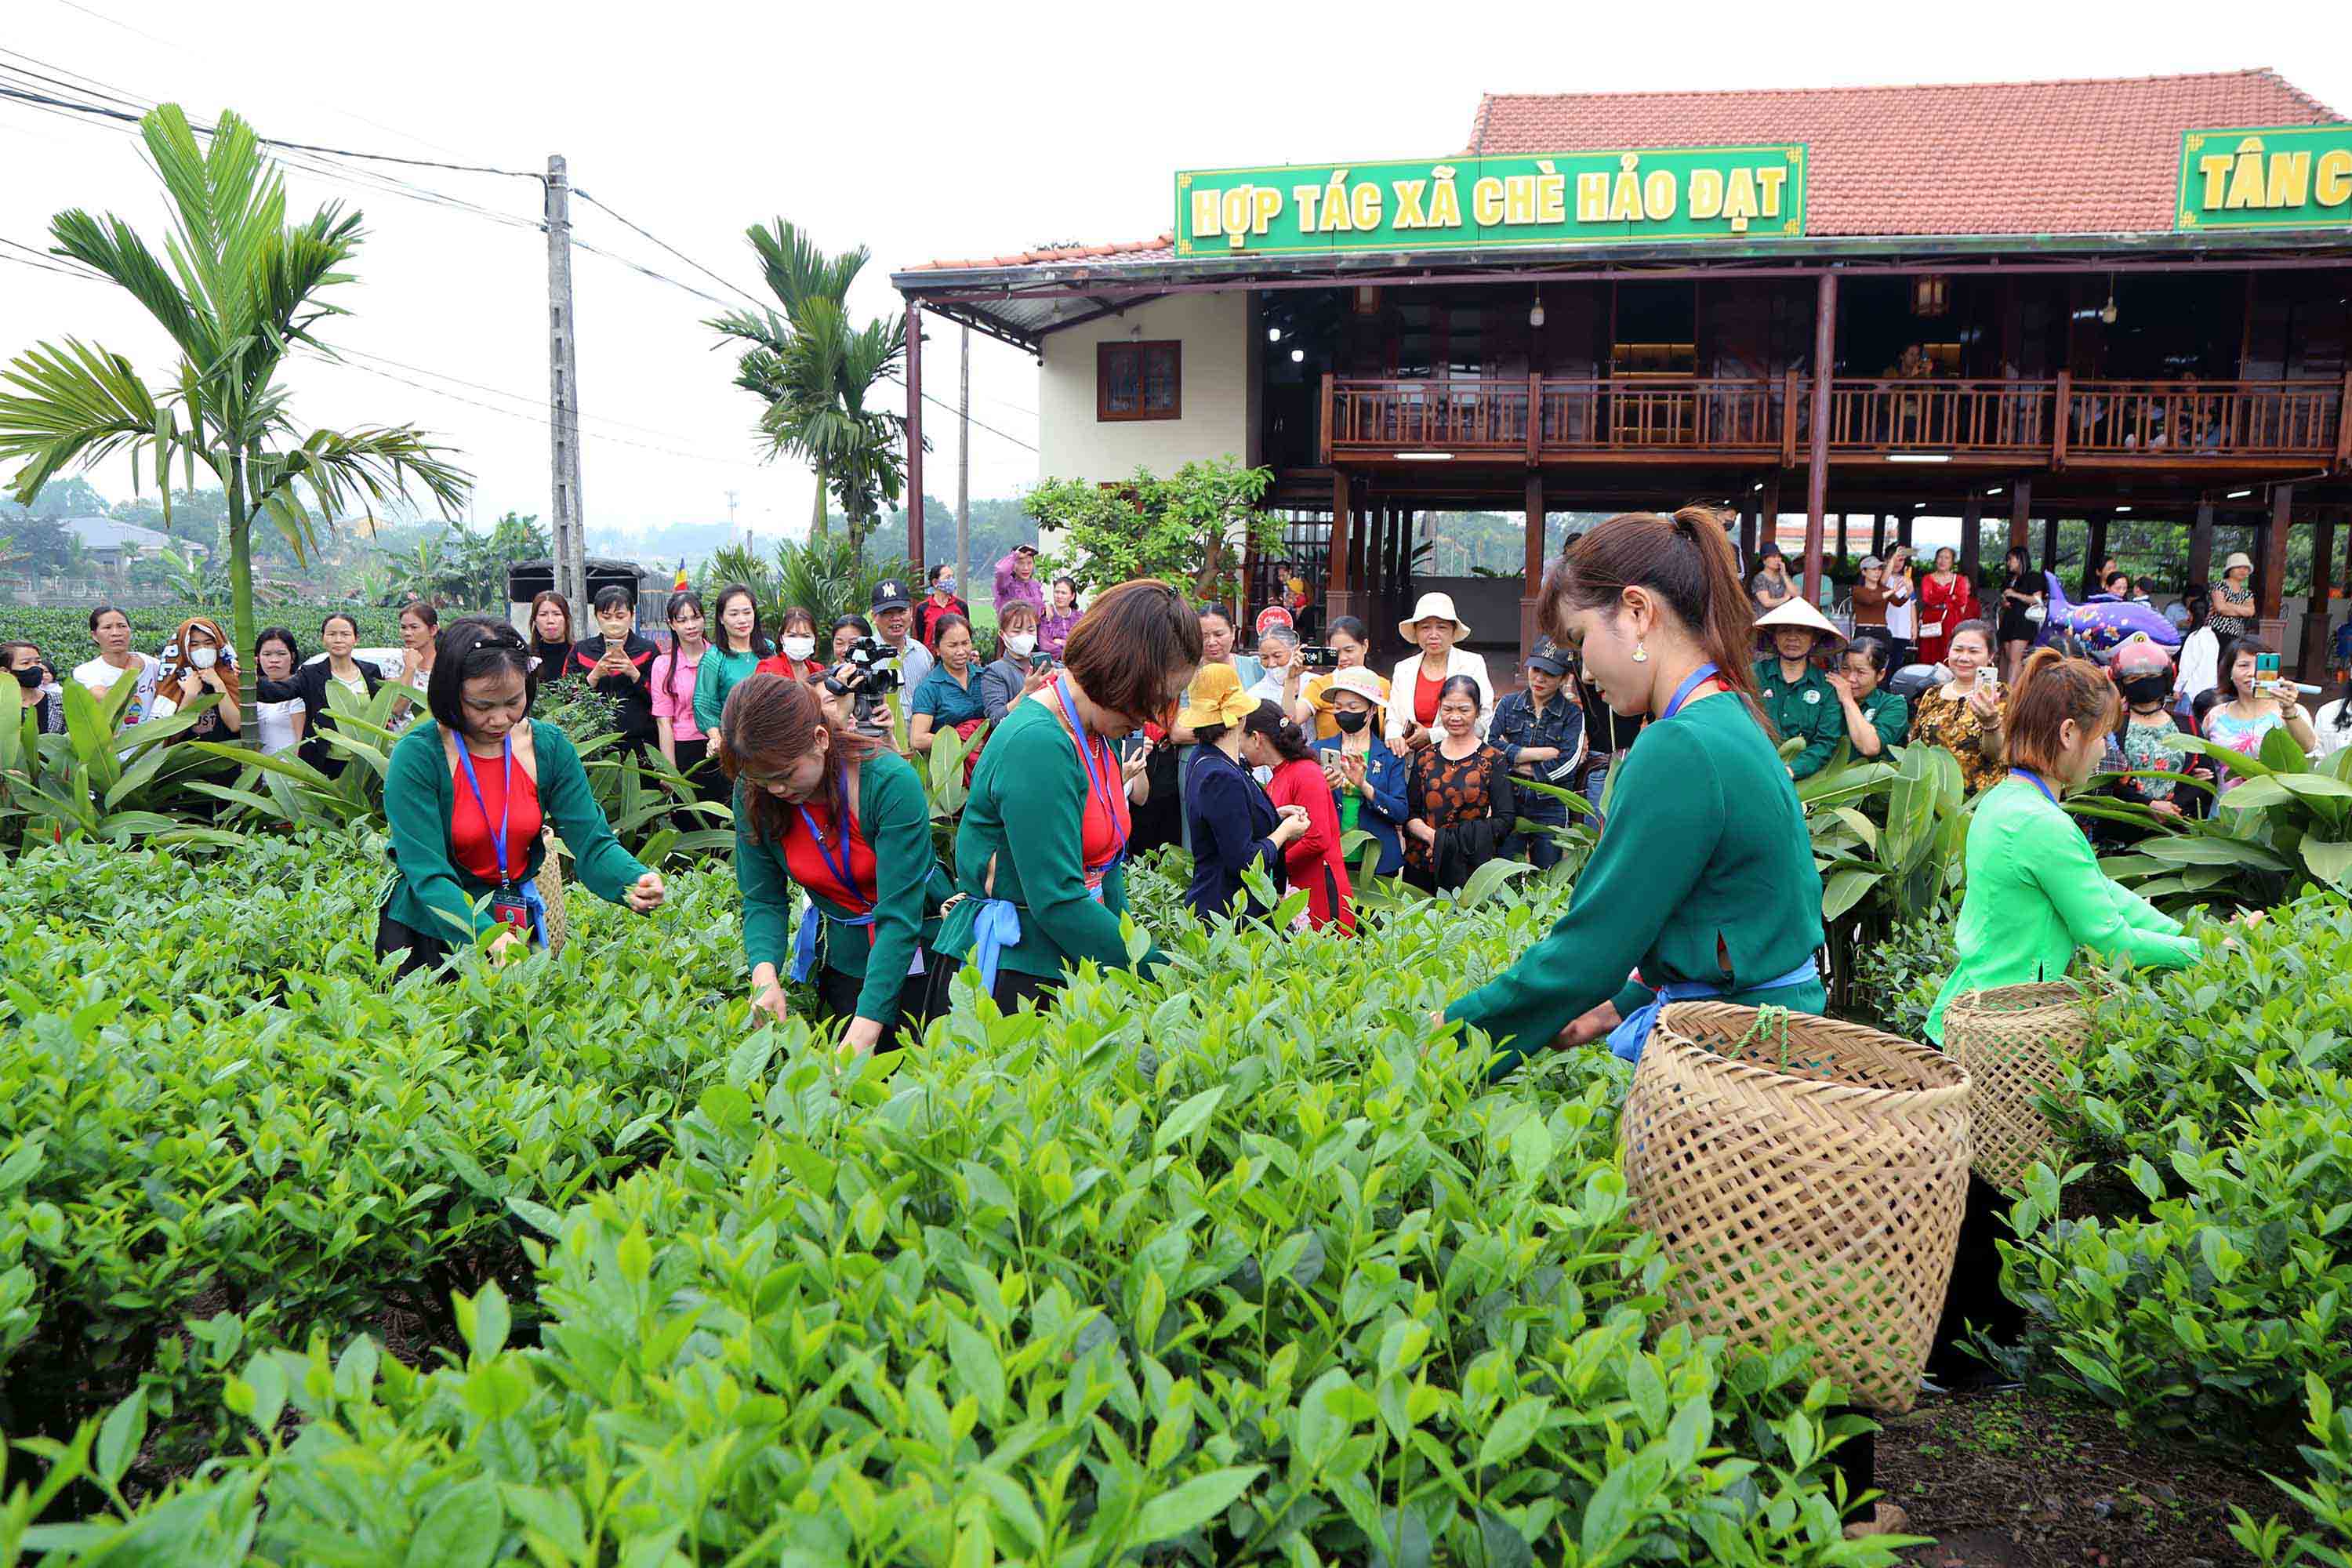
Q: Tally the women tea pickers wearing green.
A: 5